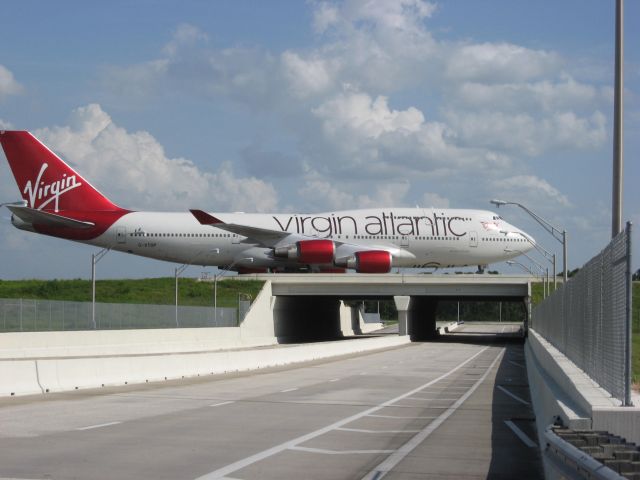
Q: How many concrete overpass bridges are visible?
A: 1